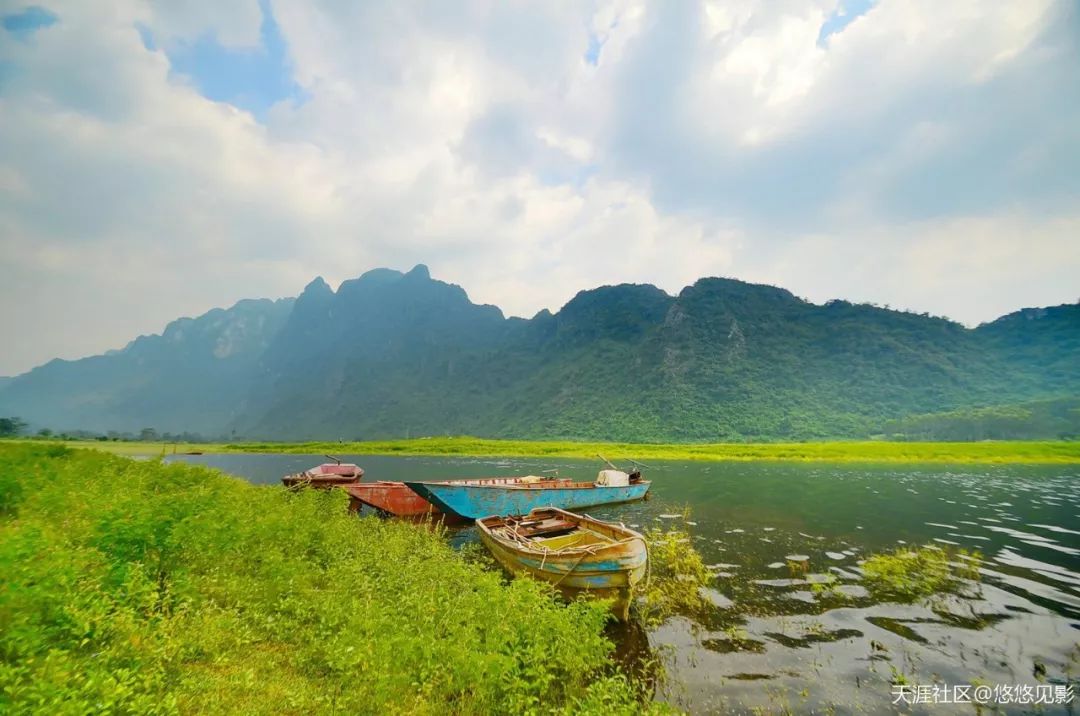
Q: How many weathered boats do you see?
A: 4